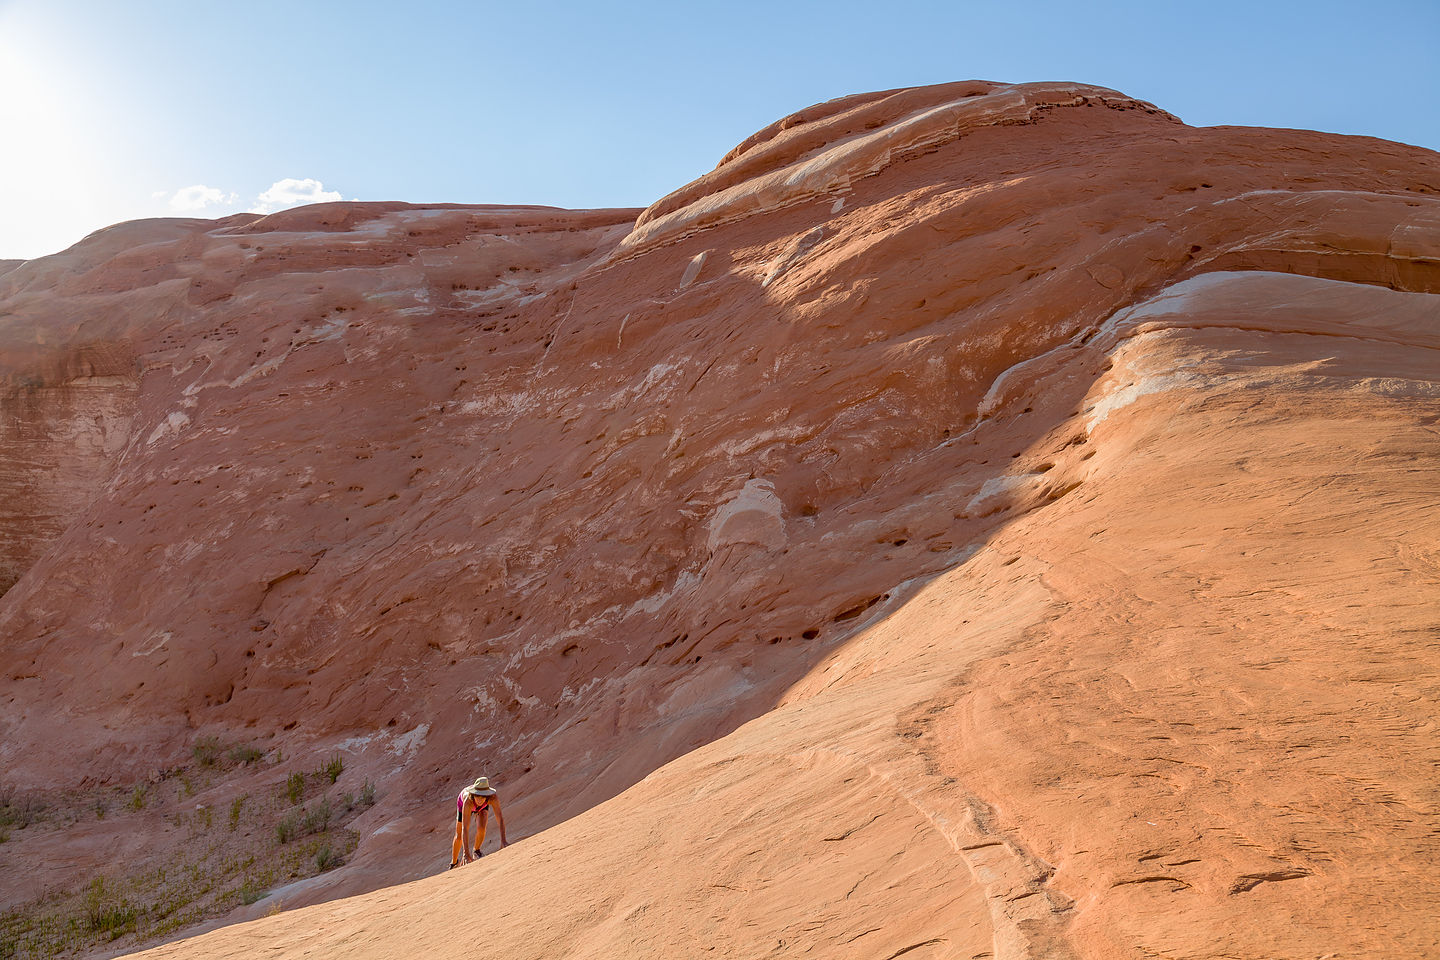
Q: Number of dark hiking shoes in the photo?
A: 2